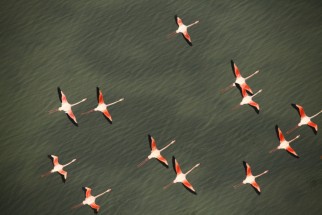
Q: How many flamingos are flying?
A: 12